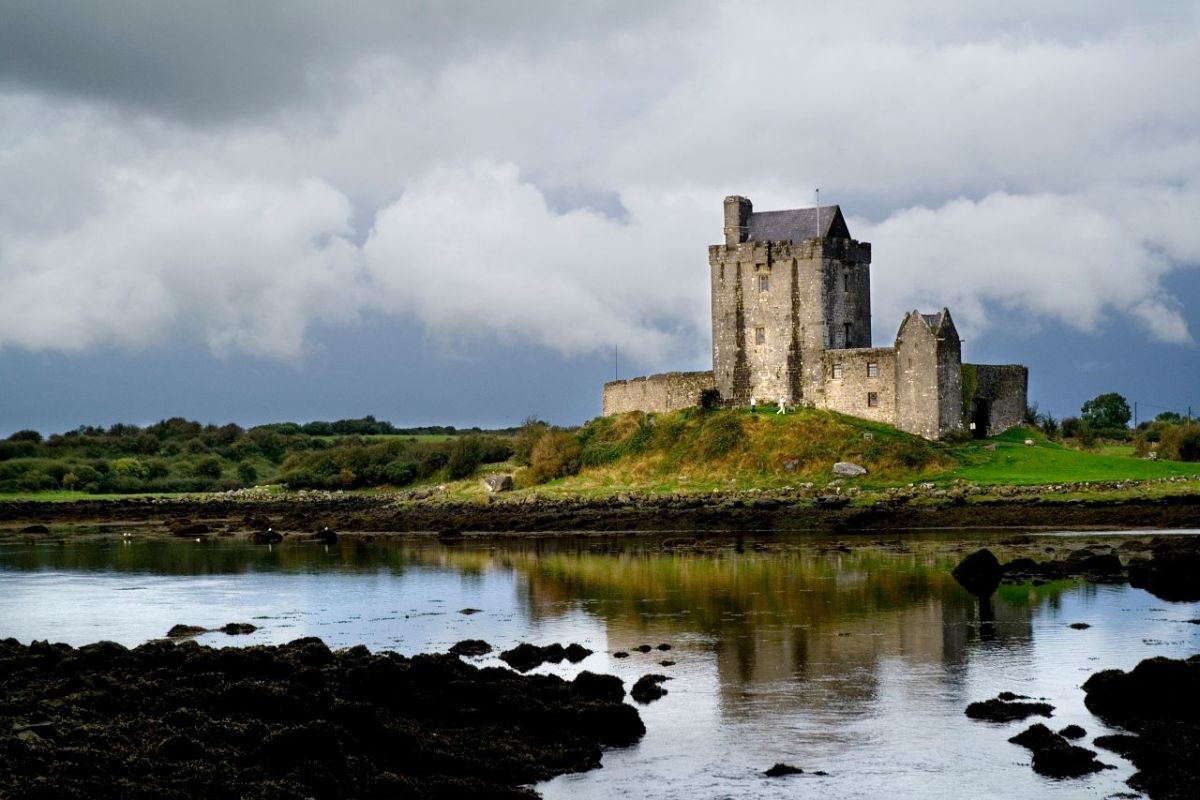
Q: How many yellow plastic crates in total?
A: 0